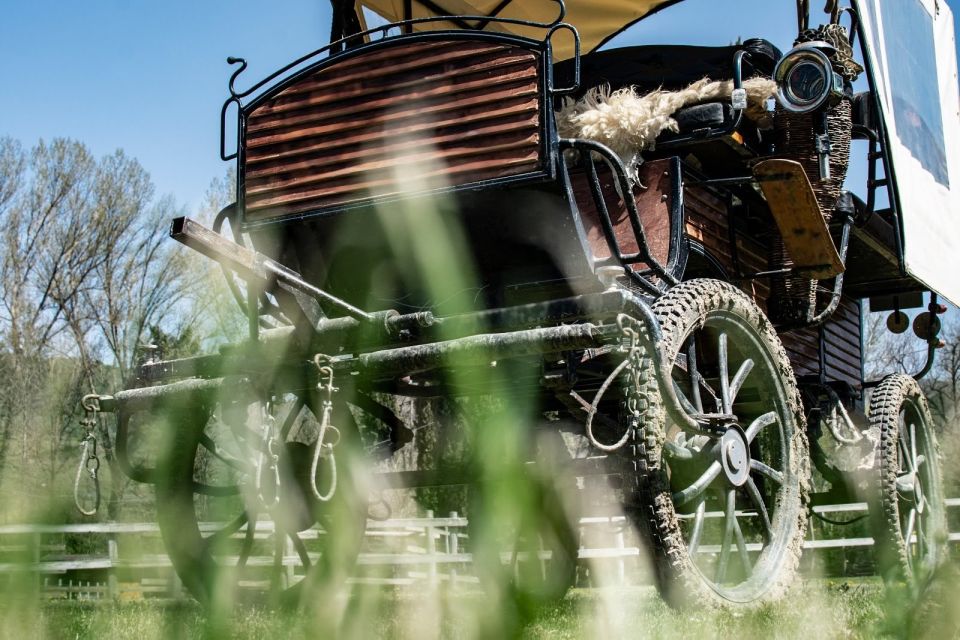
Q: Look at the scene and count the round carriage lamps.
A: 1